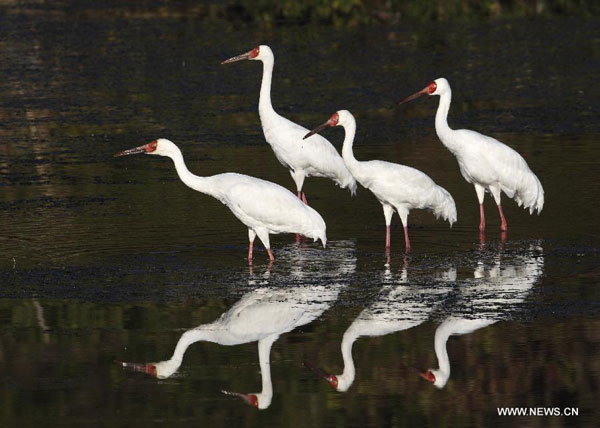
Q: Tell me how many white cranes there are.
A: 4